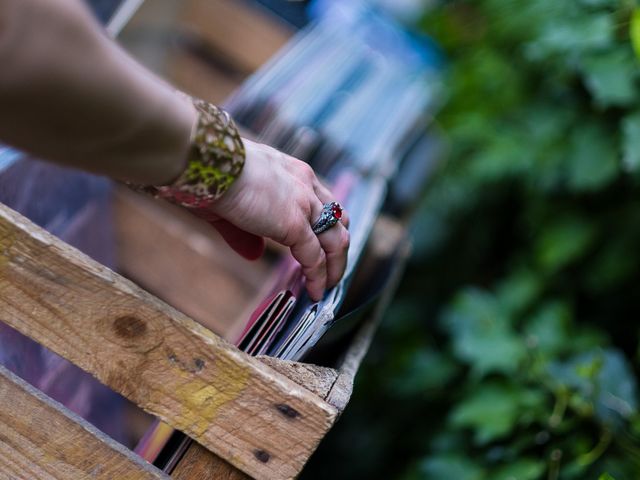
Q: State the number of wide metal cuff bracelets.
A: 1